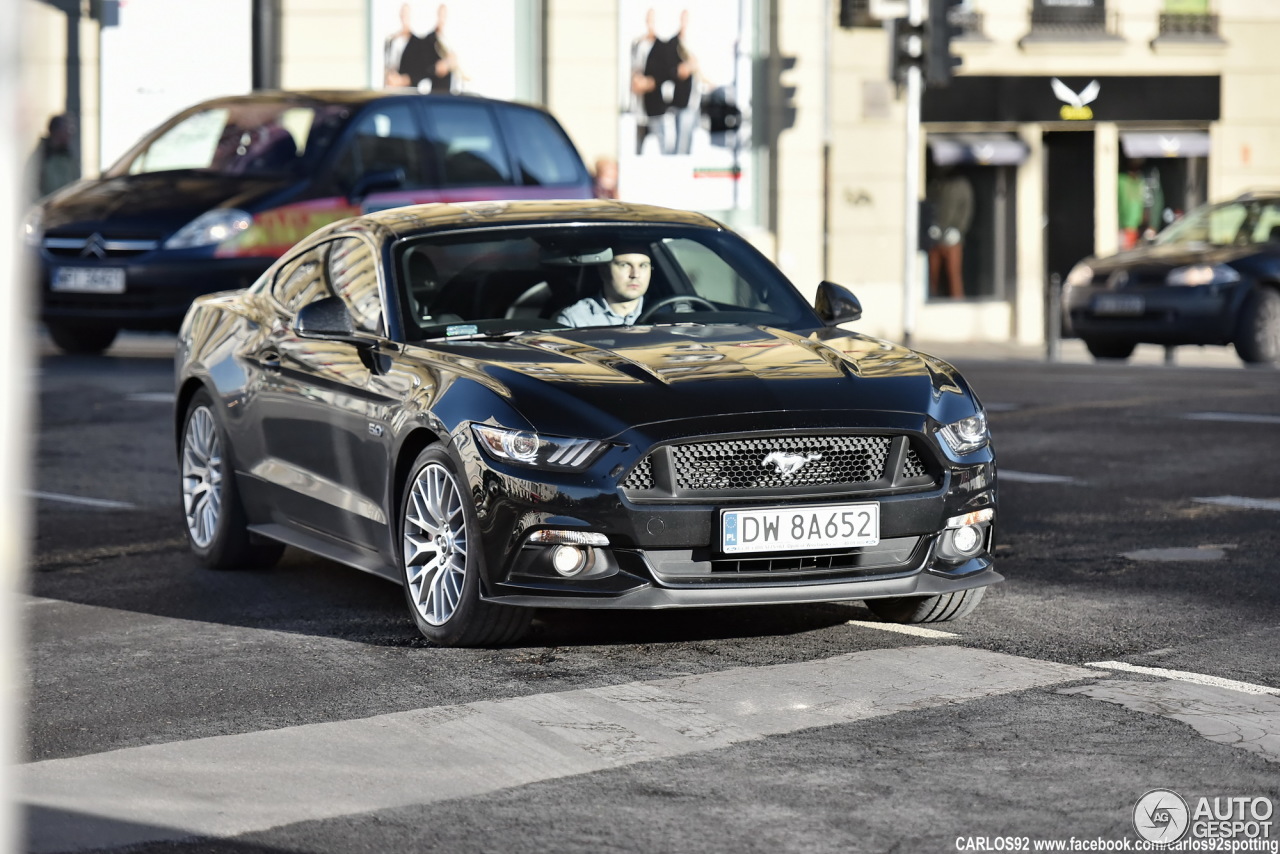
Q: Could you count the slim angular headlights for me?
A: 2